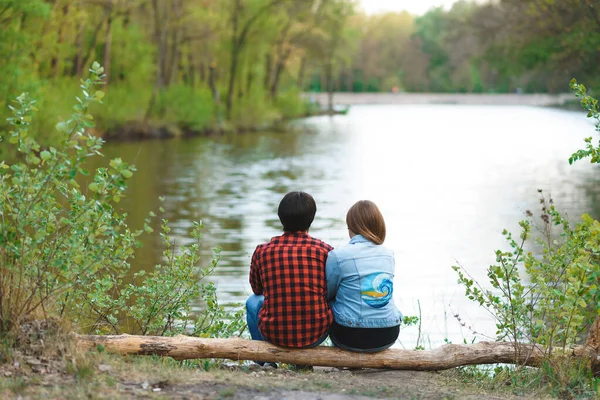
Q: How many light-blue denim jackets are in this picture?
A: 1